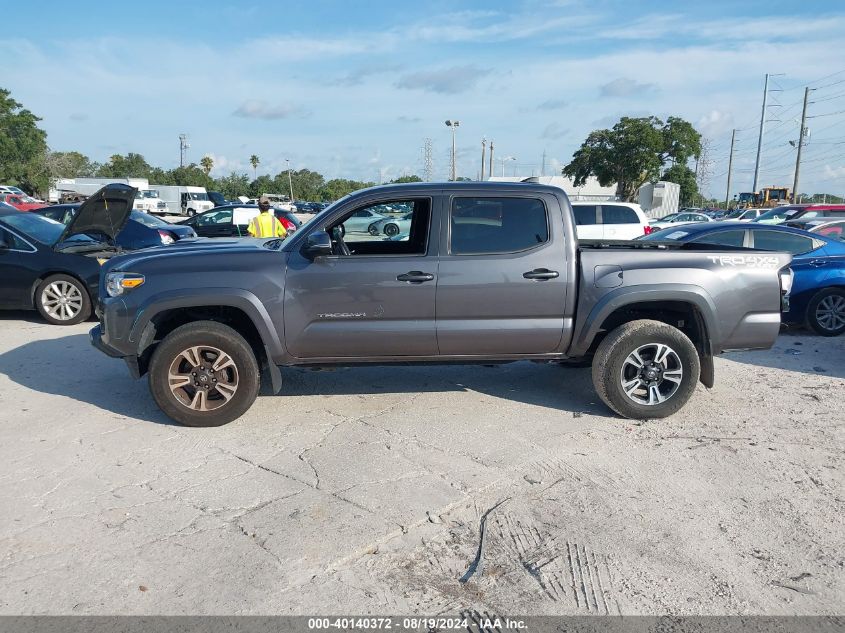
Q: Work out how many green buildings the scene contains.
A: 0